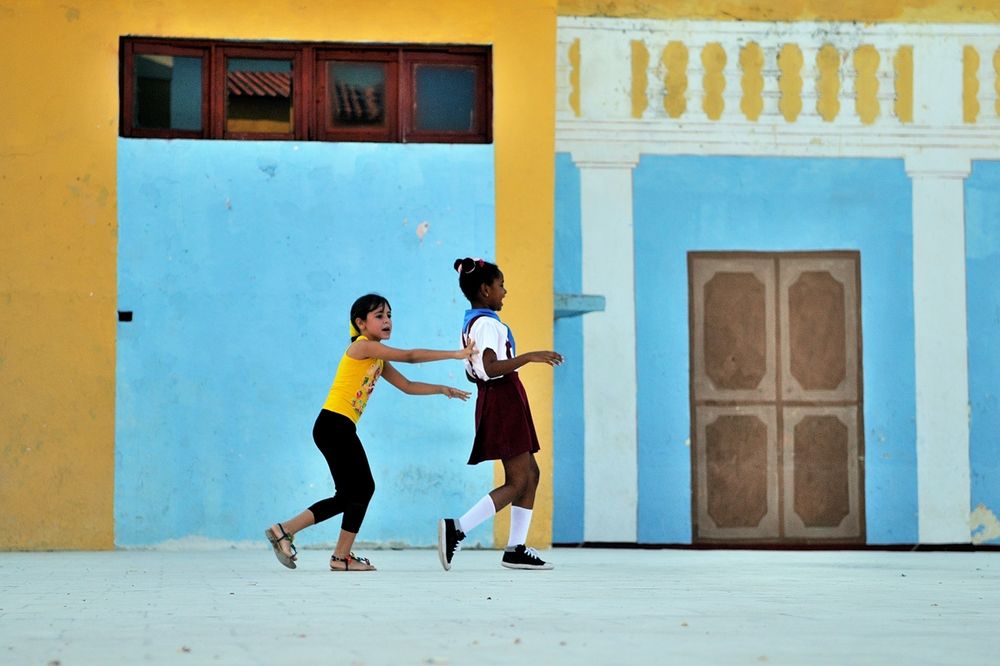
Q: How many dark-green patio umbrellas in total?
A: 0